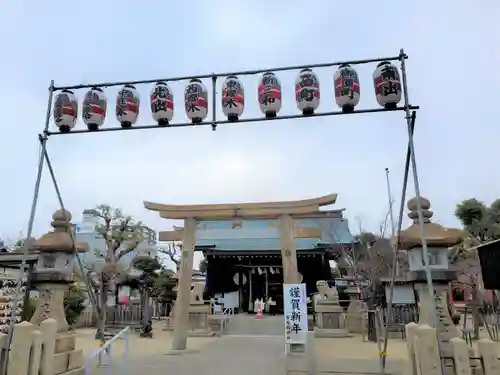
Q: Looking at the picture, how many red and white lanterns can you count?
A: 10